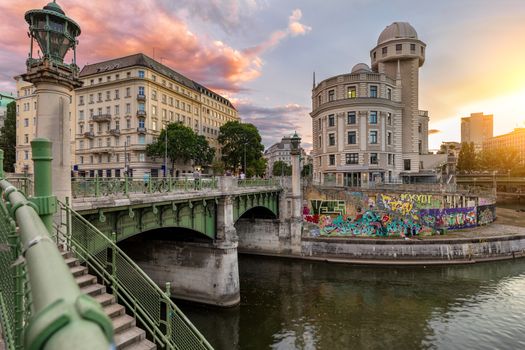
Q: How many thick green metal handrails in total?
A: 1